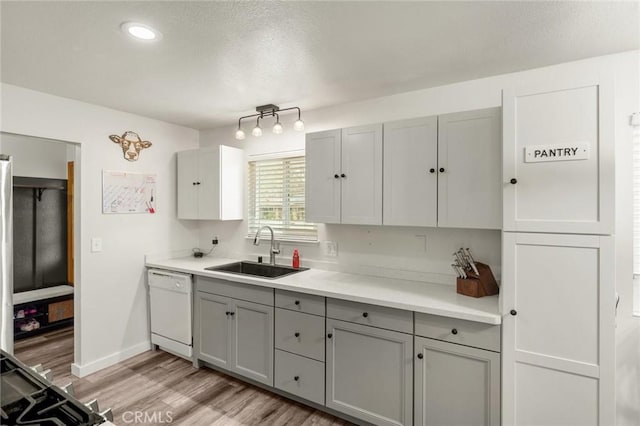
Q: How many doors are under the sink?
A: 2